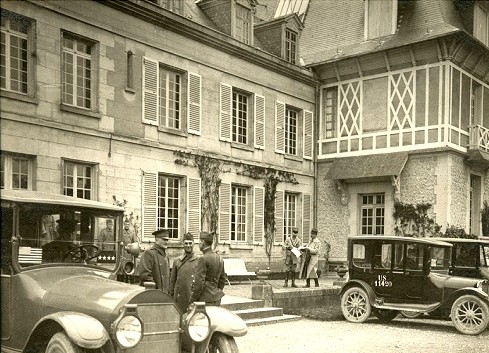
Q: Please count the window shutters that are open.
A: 12